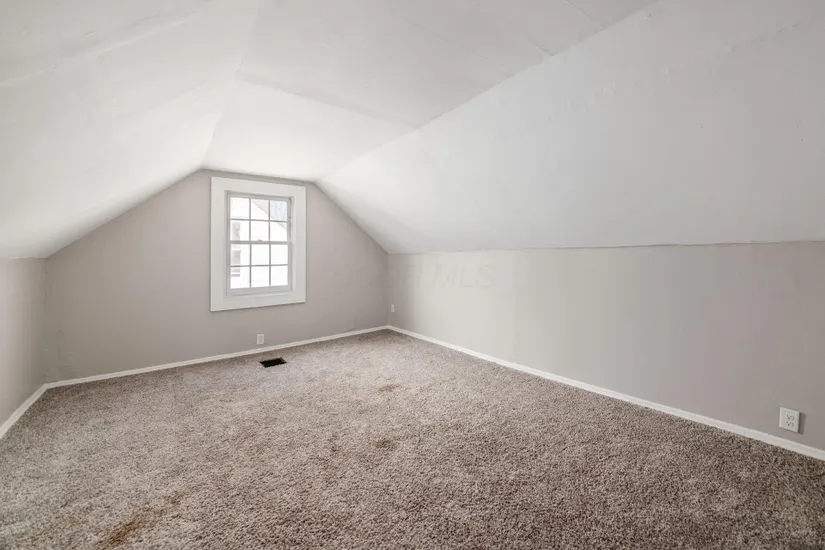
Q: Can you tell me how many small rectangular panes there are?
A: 12